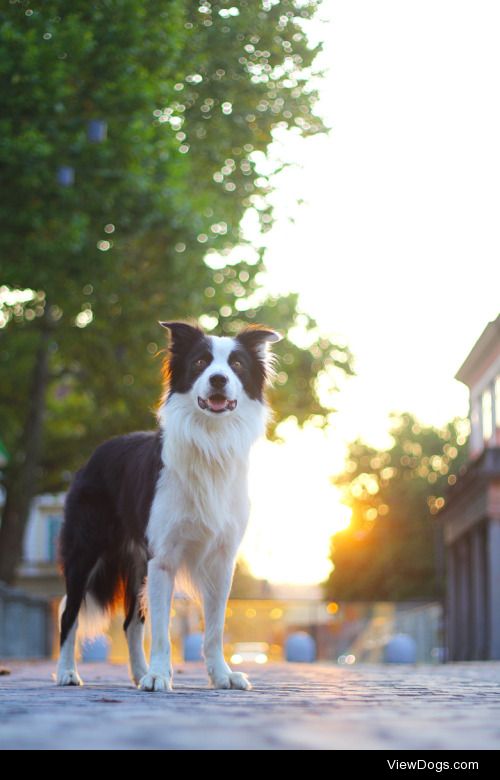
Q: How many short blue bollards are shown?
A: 4